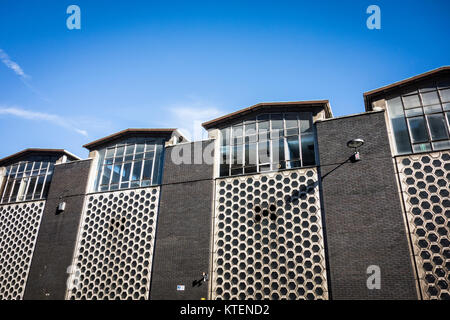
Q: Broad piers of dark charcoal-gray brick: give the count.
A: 3